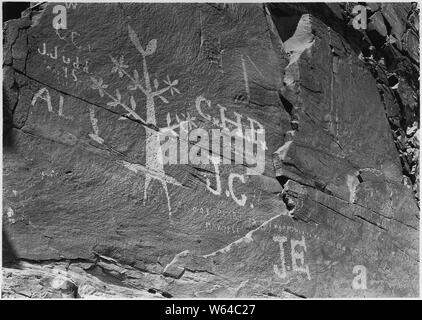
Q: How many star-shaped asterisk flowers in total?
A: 4